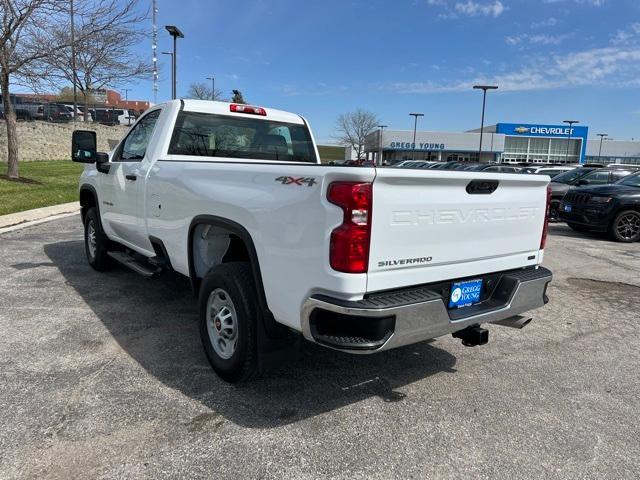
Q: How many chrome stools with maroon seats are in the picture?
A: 0